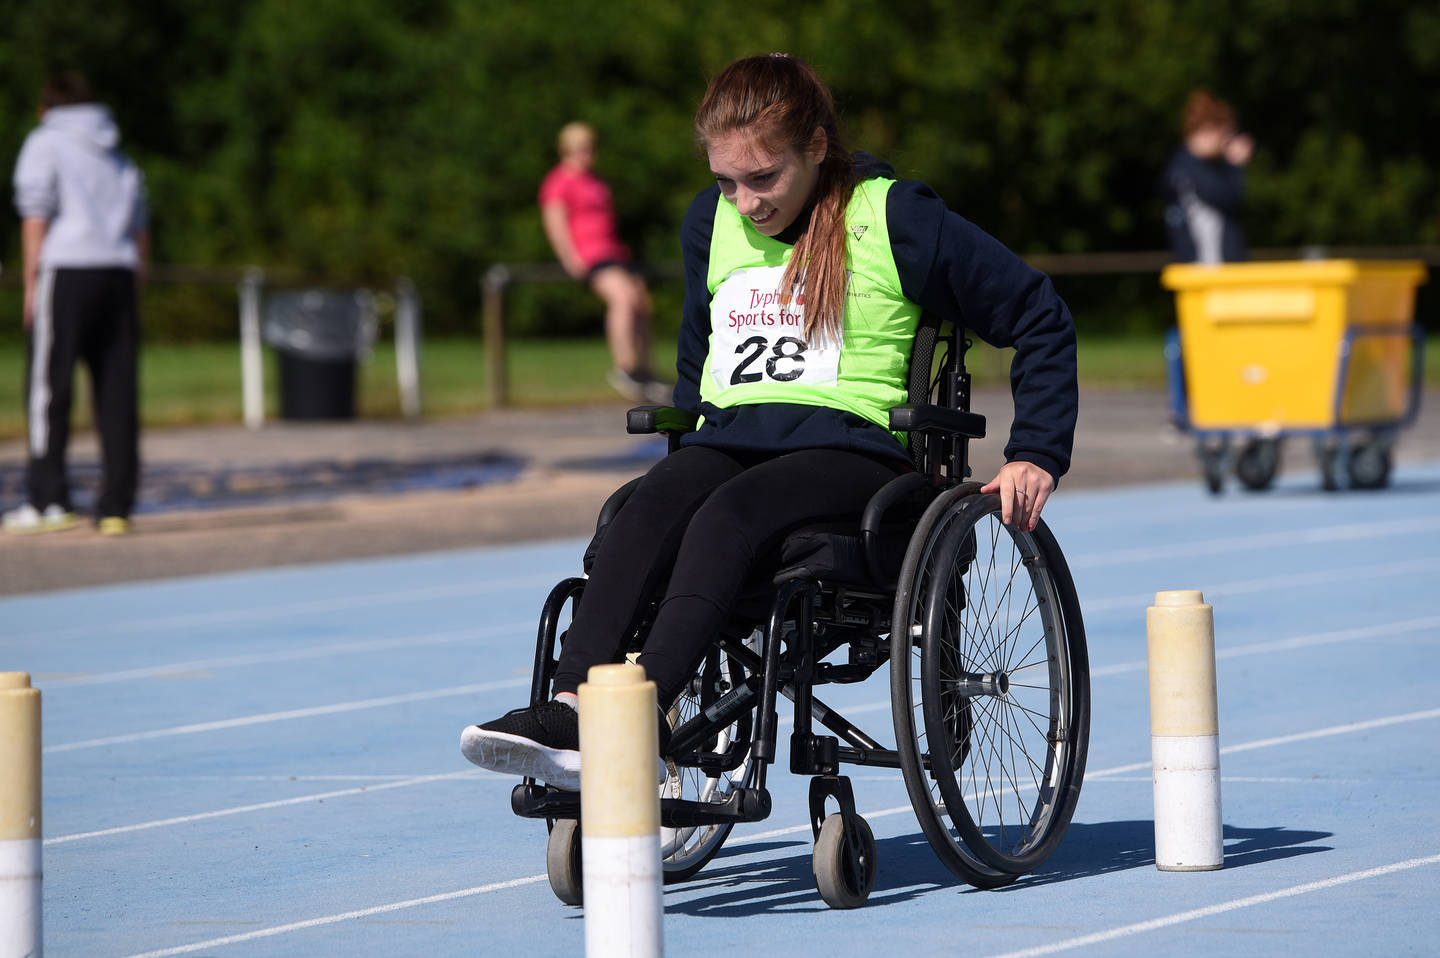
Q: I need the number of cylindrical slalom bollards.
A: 3